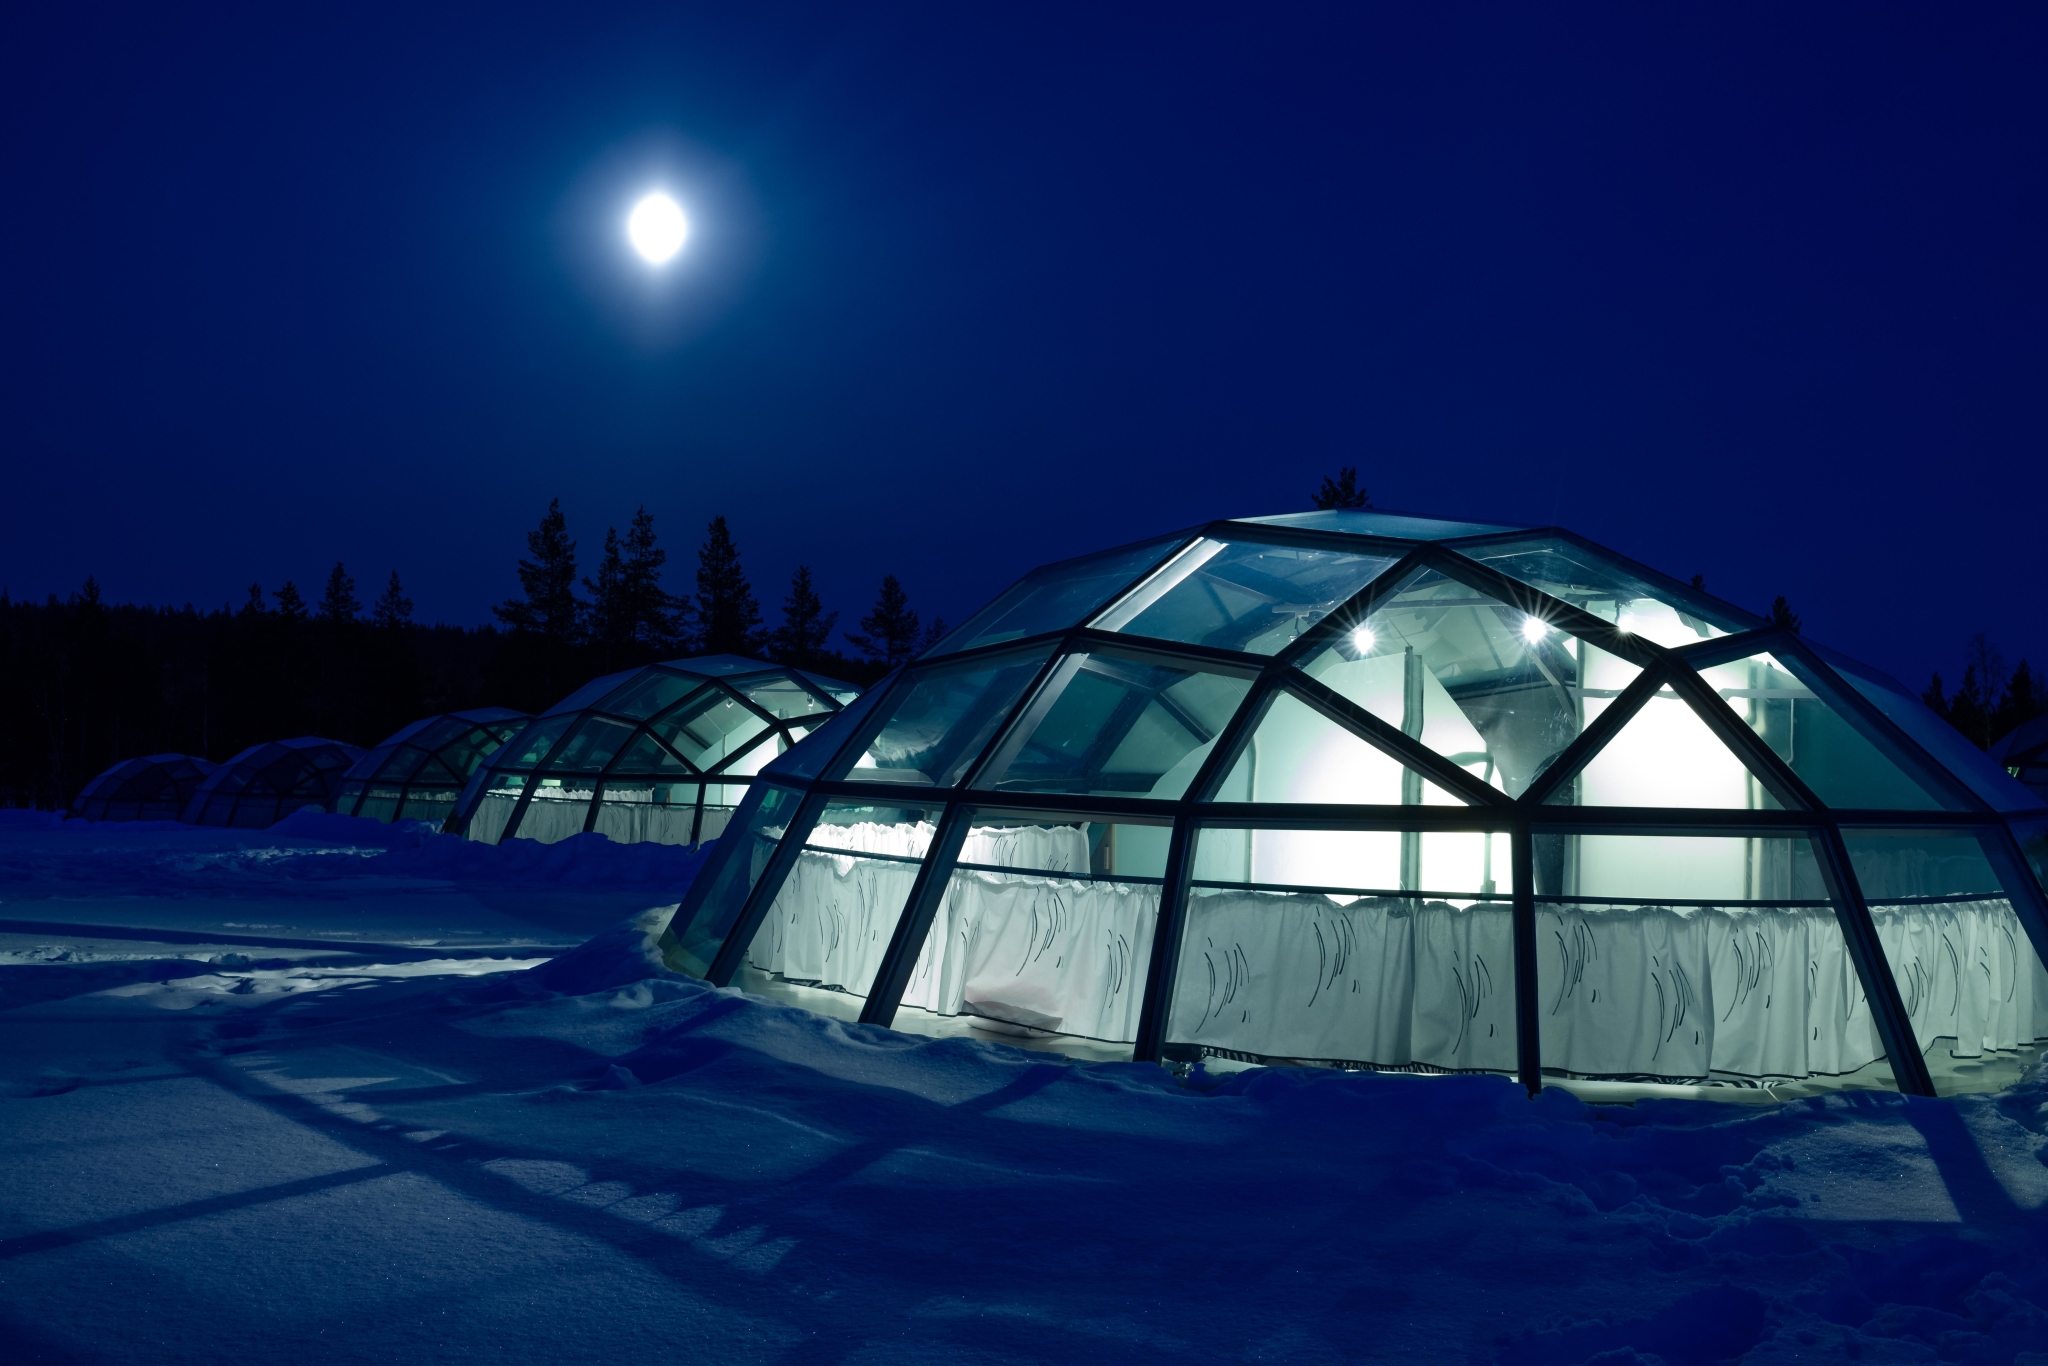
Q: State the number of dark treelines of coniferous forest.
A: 1